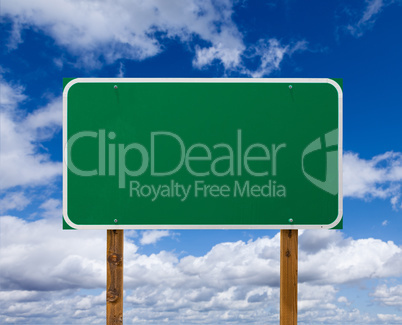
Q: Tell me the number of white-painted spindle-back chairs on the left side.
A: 0